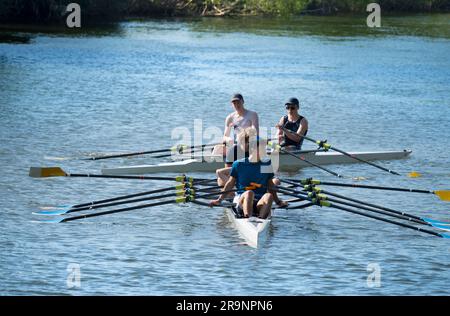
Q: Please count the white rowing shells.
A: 2